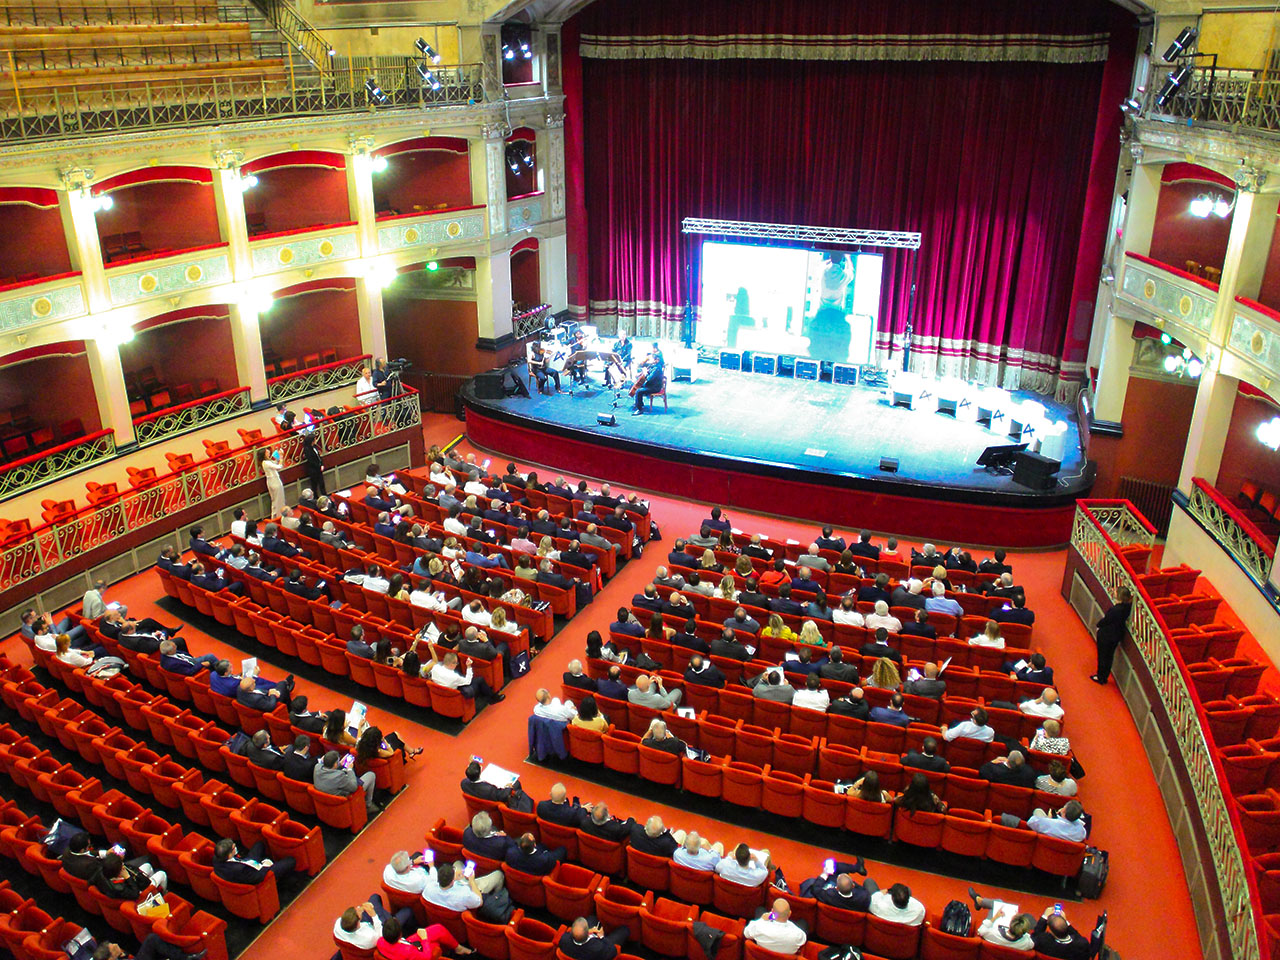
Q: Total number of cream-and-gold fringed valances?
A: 1